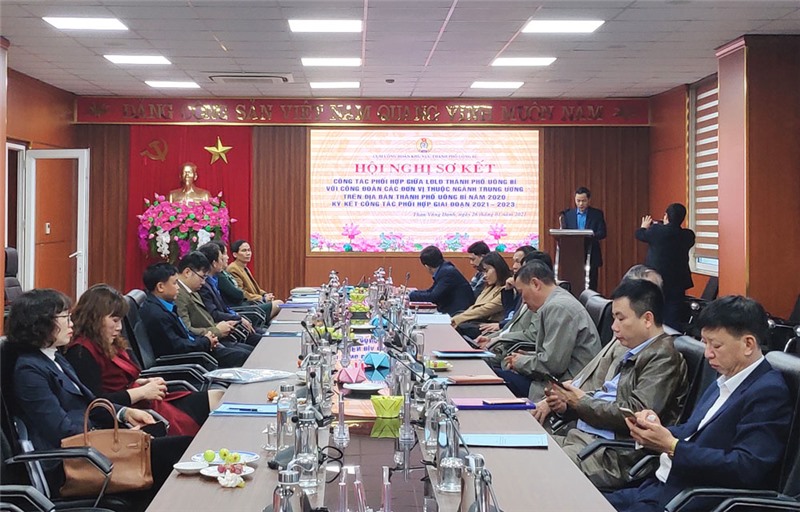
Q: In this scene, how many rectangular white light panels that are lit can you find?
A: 9